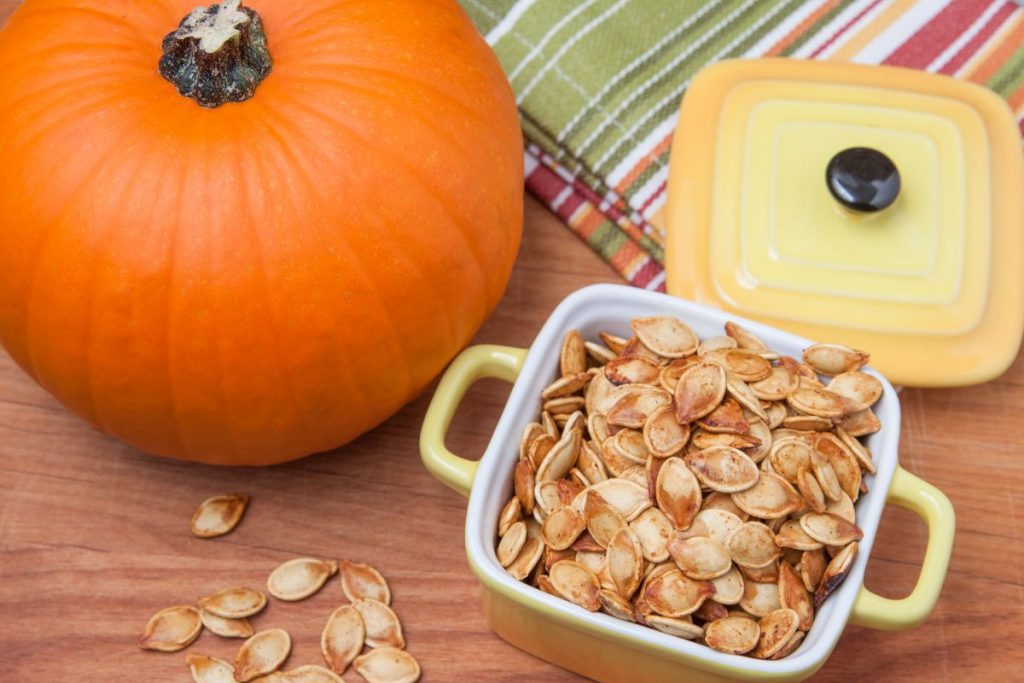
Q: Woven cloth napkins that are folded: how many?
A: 1